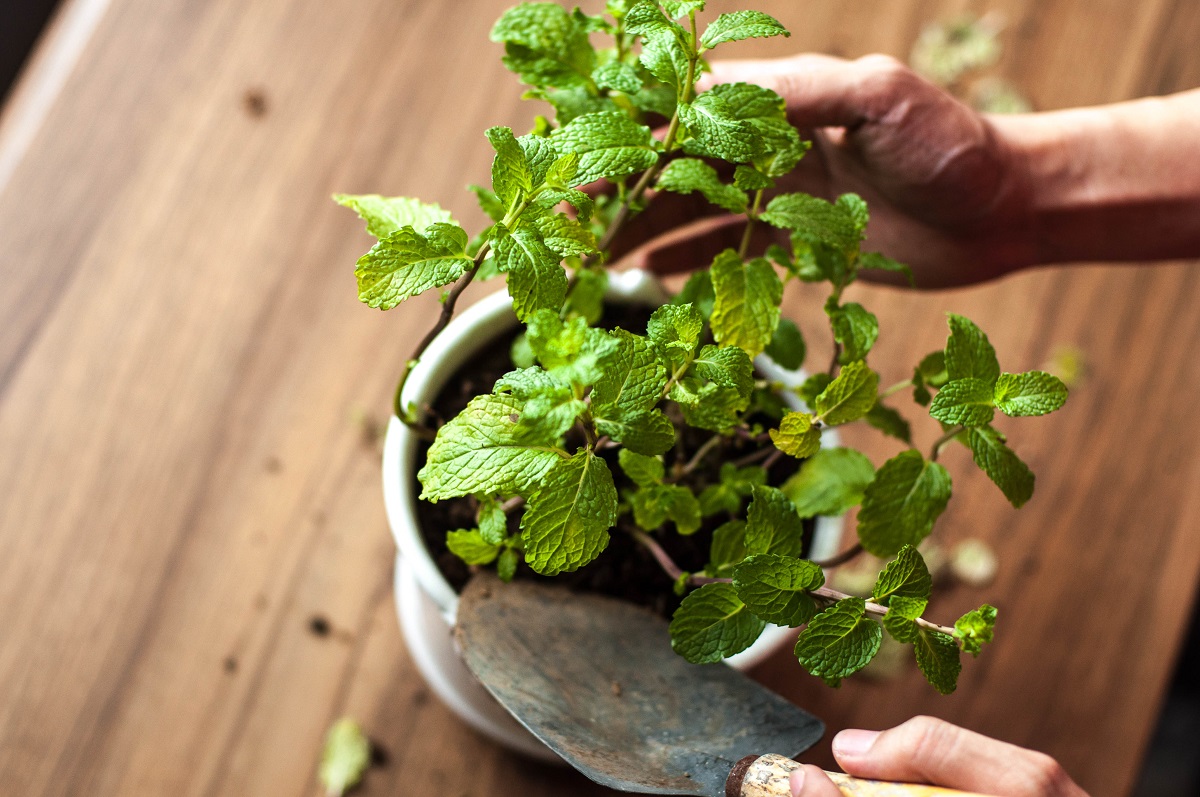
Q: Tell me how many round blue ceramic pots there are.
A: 0